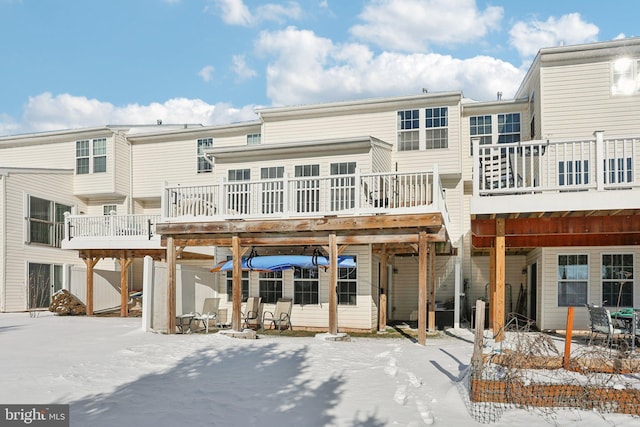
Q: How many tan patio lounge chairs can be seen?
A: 3